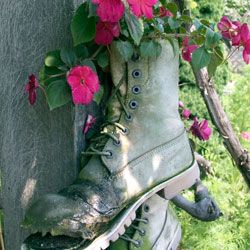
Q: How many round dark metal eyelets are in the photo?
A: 12